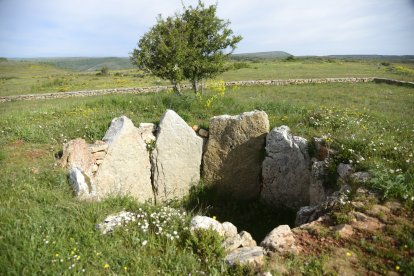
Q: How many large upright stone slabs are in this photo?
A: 4